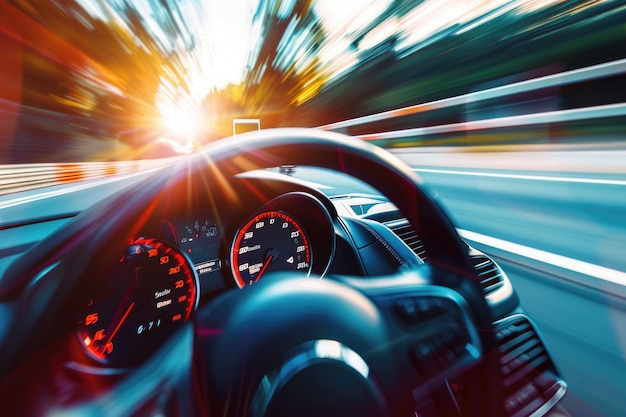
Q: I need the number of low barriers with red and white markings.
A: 1